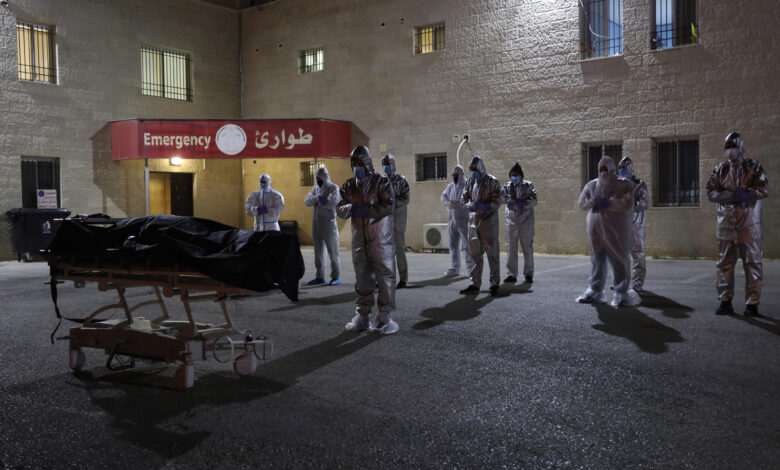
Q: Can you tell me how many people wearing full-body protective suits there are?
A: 10